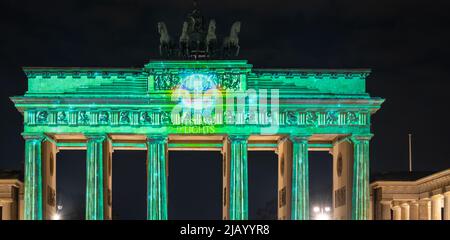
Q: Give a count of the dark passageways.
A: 5